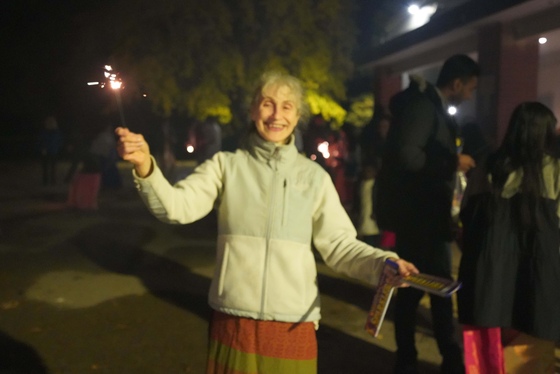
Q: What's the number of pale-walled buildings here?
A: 1